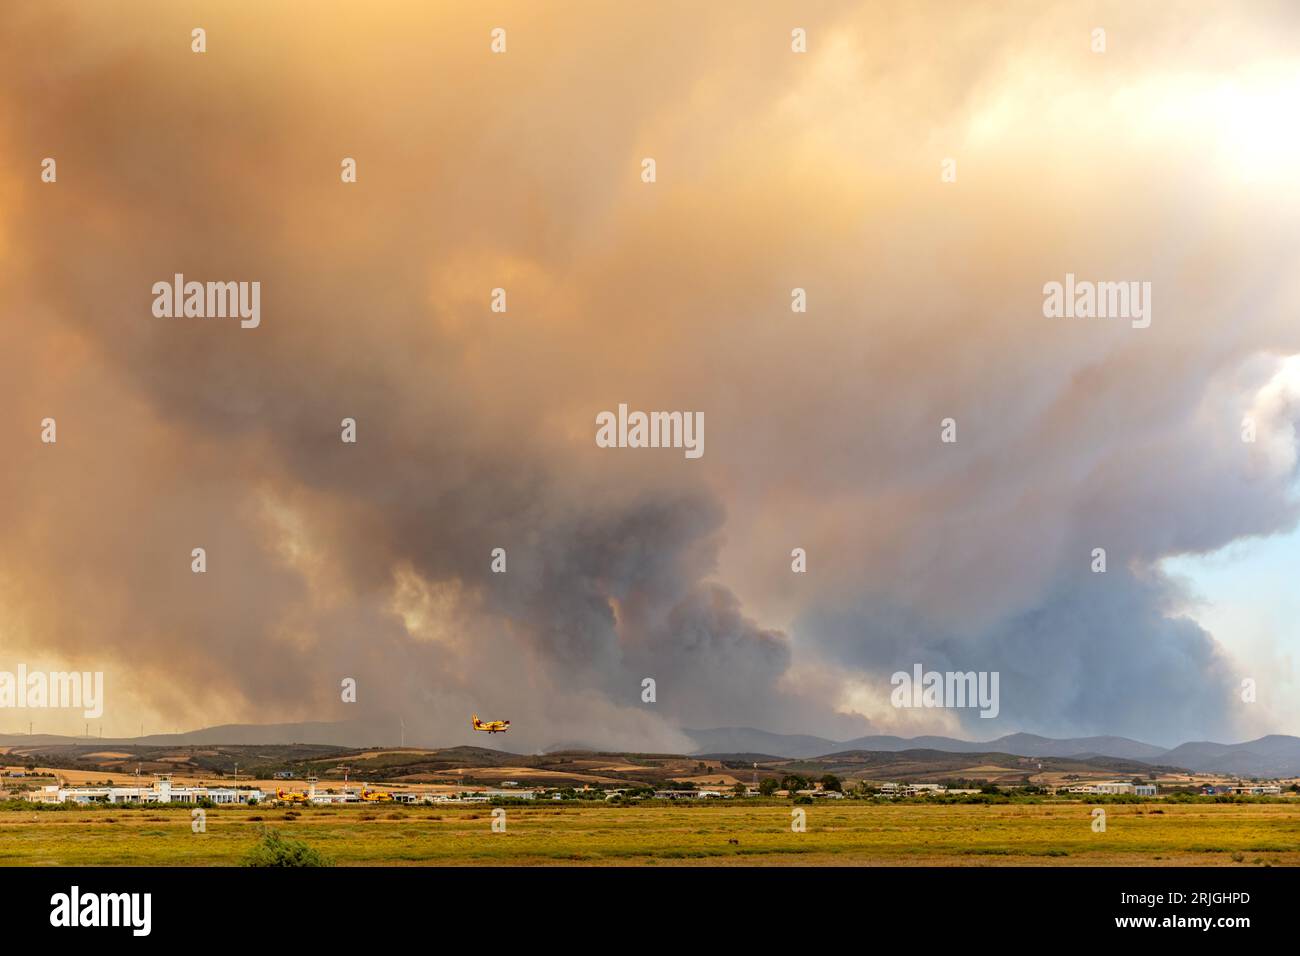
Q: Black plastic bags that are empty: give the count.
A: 0